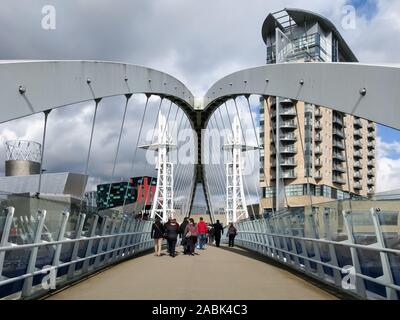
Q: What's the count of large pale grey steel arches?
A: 2